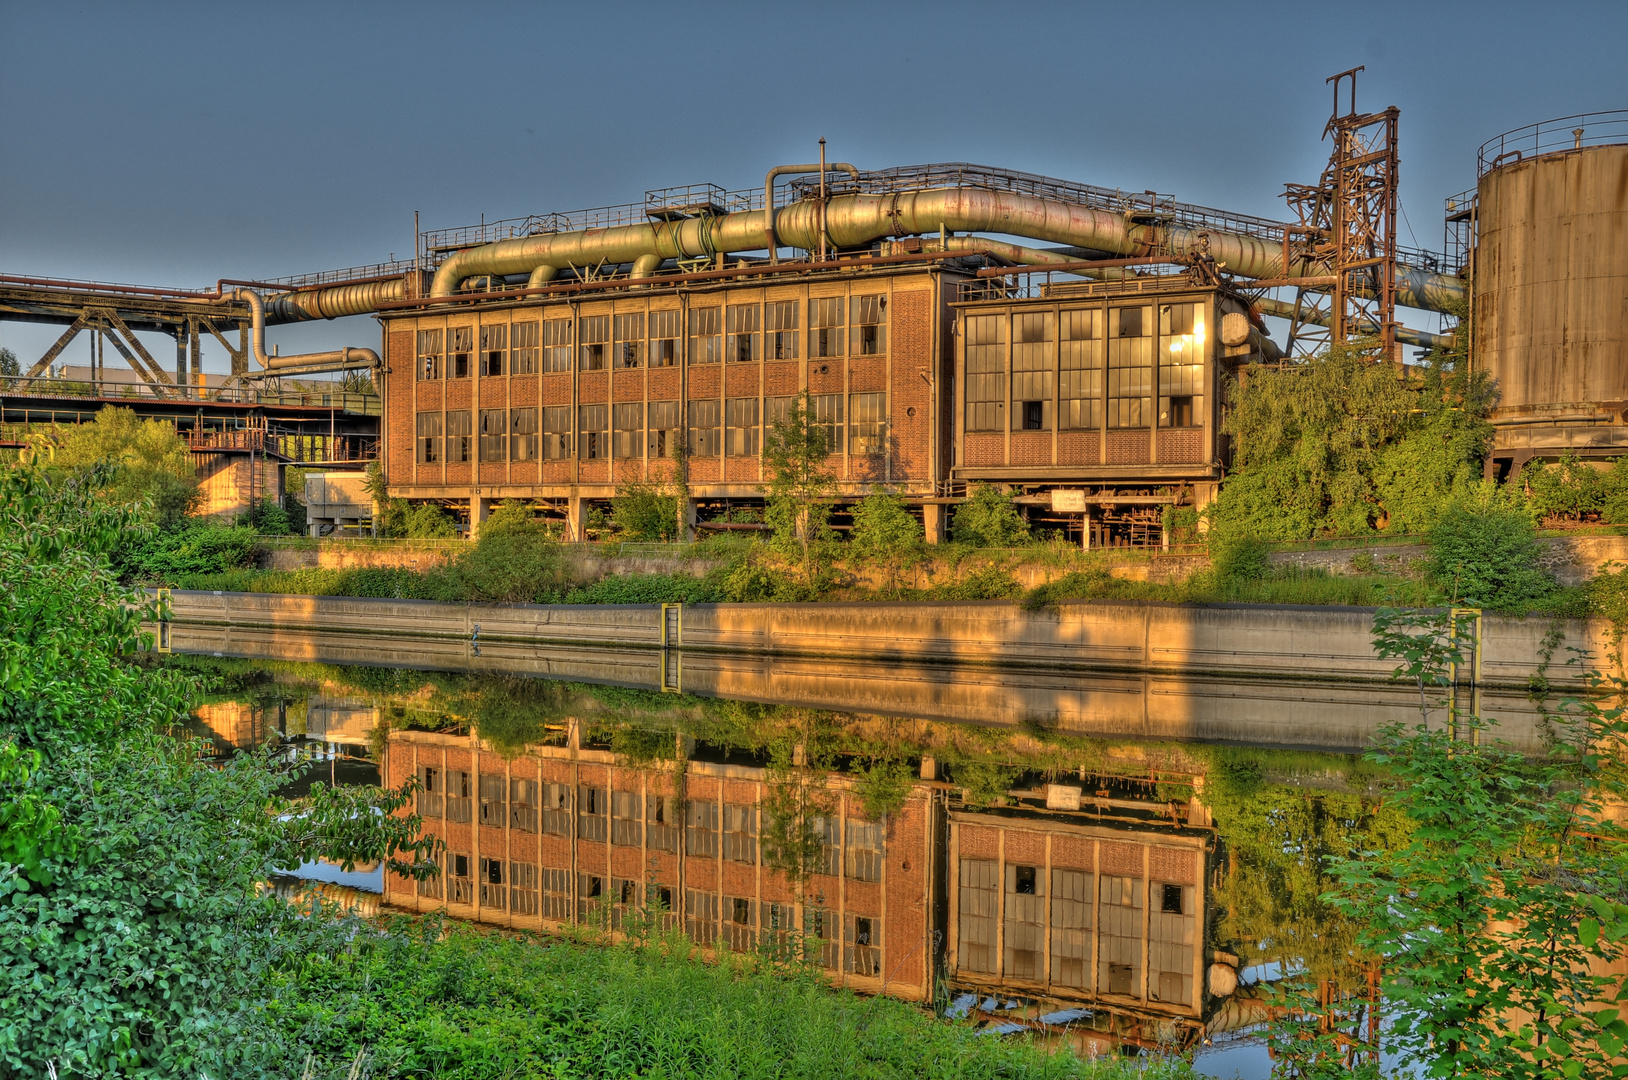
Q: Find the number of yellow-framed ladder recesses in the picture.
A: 3